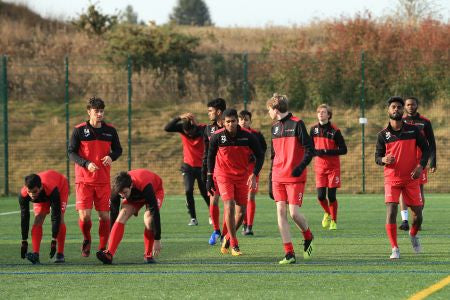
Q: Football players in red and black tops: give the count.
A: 11